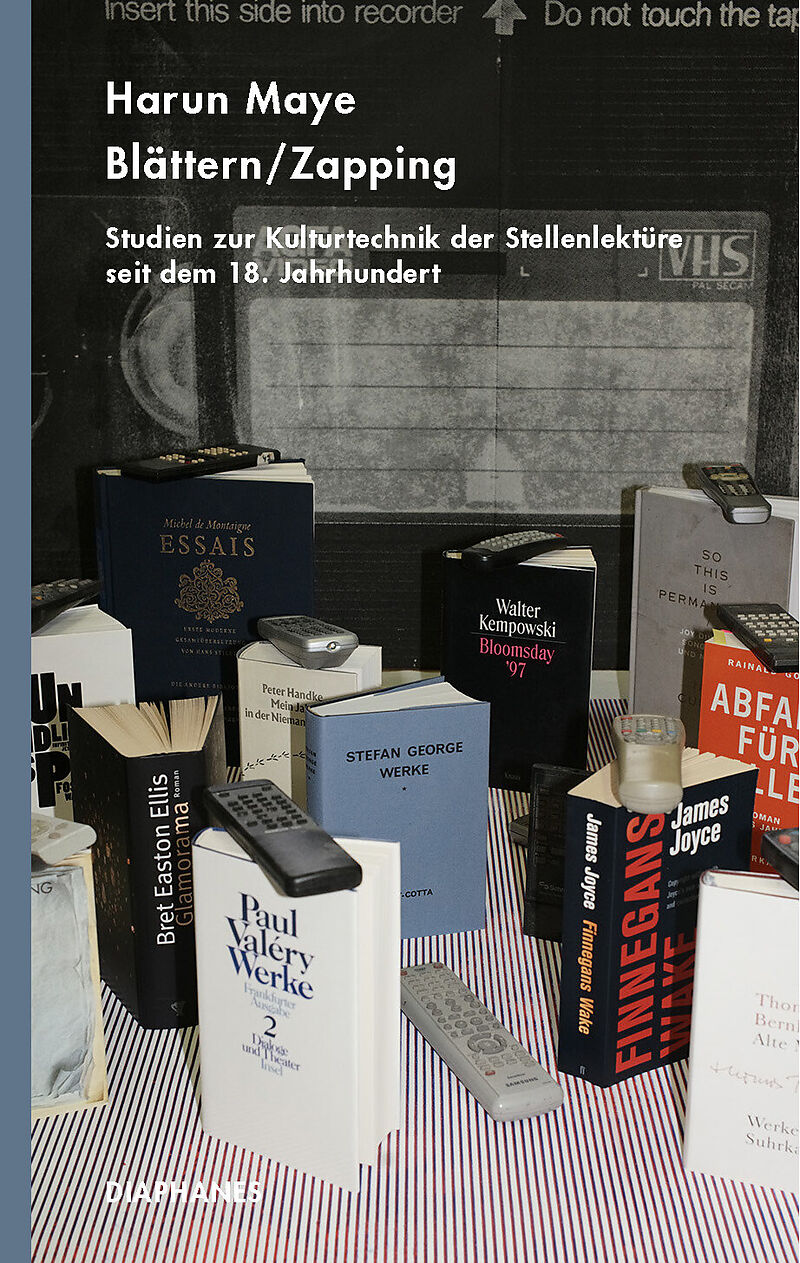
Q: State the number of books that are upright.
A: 12